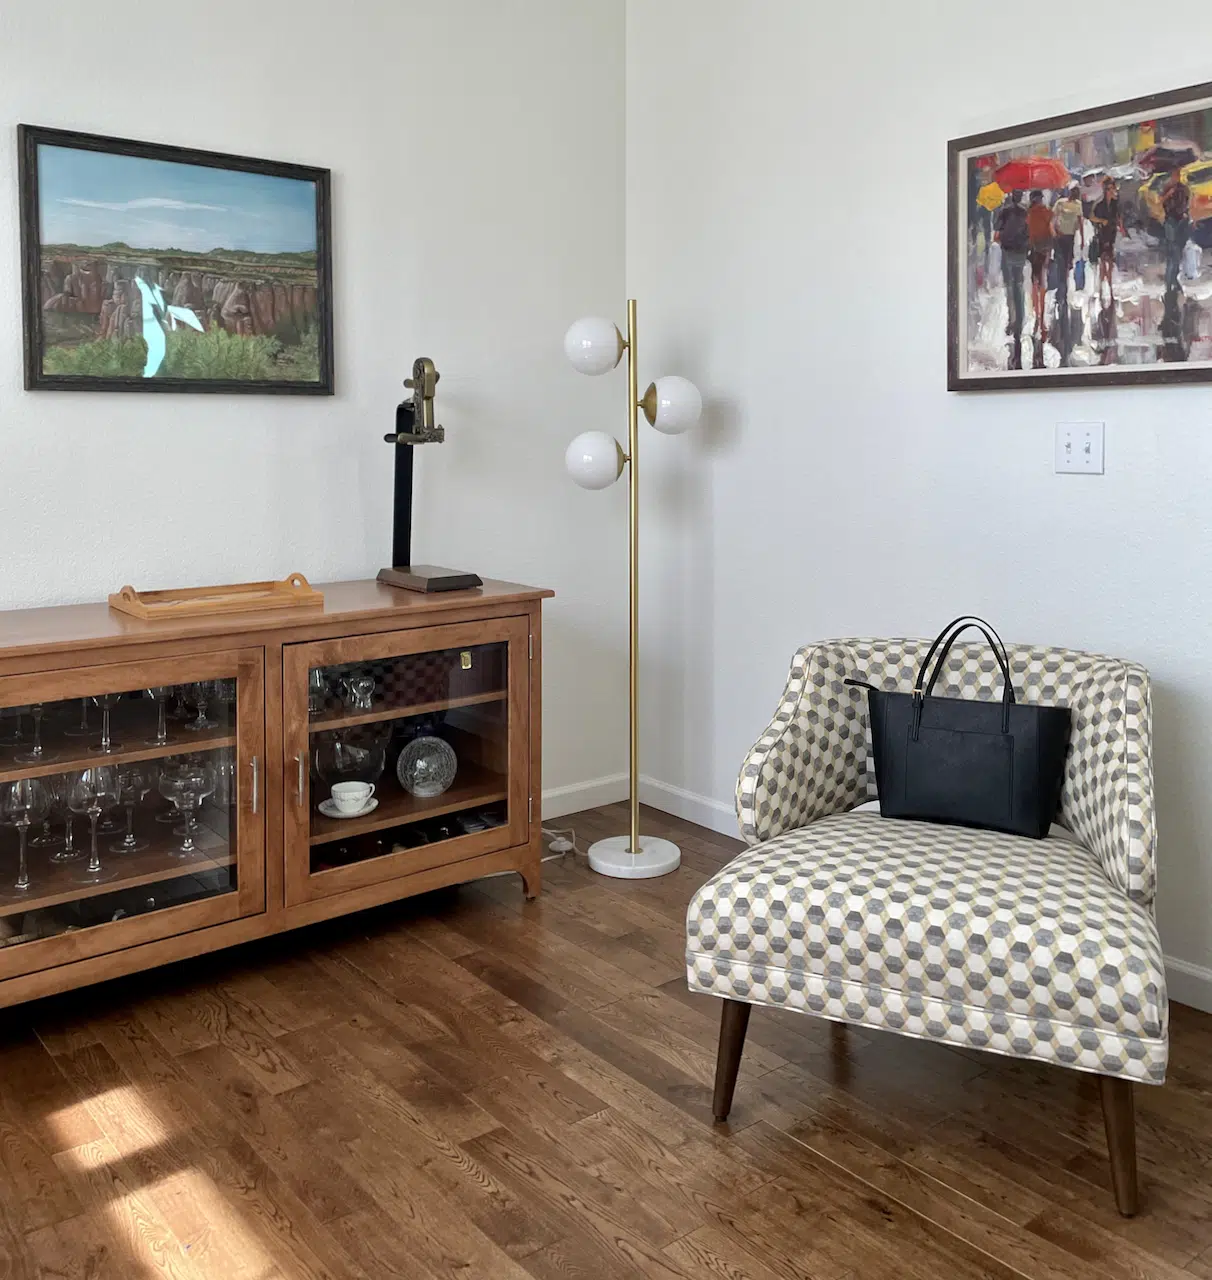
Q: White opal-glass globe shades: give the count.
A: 3